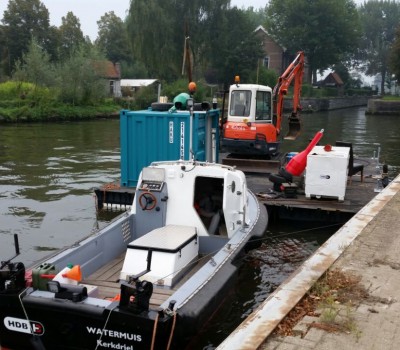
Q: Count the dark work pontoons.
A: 1